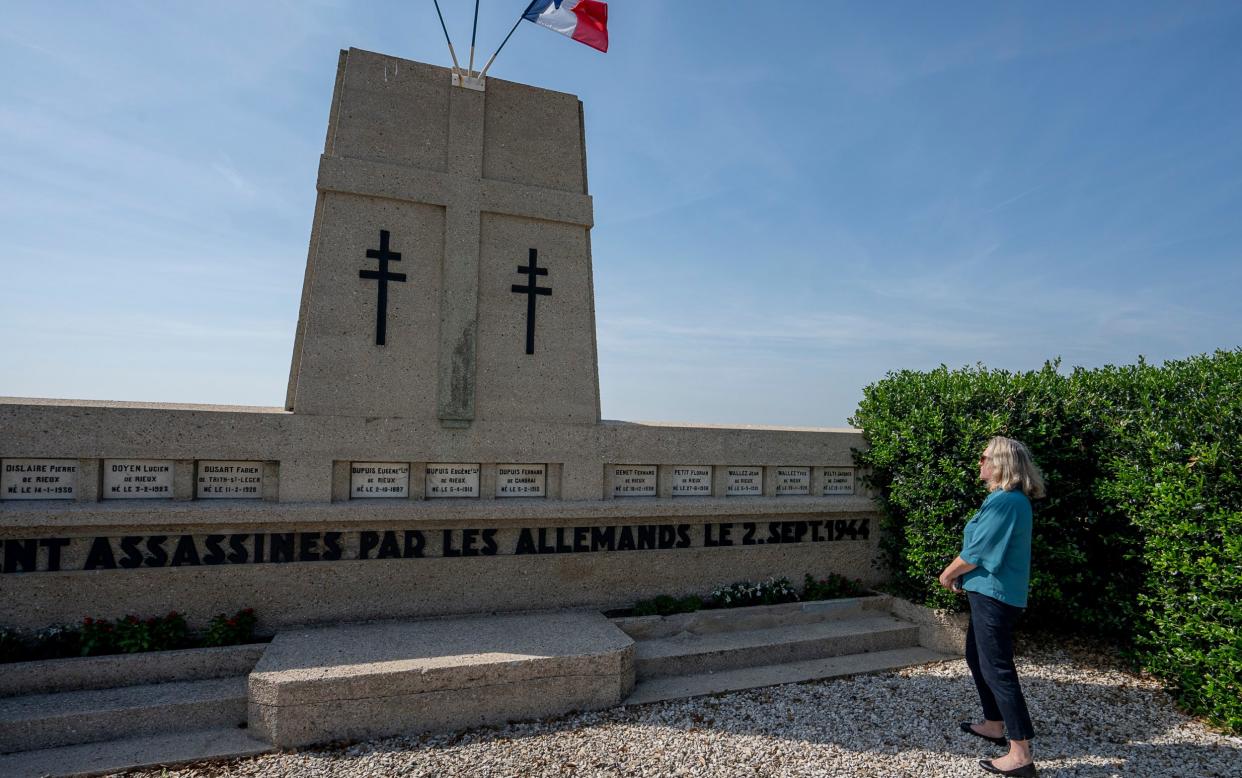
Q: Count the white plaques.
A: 11